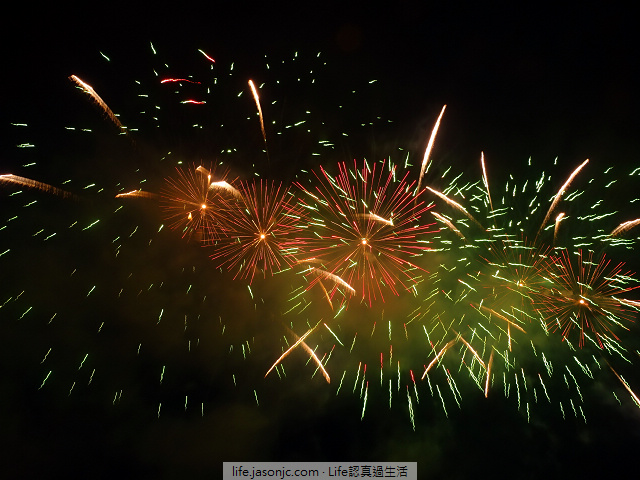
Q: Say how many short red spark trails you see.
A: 3